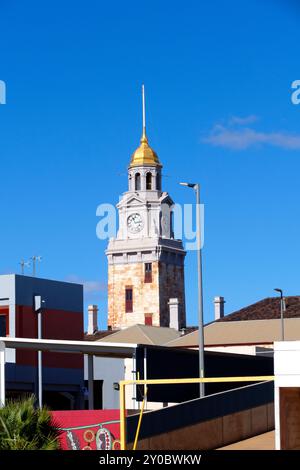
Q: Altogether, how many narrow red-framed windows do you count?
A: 3